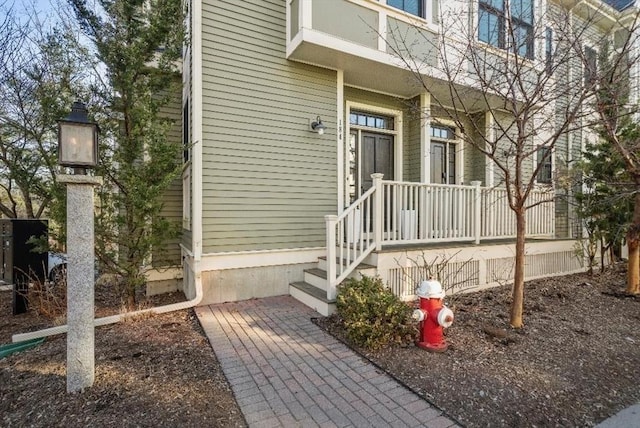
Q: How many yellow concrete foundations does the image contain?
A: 0